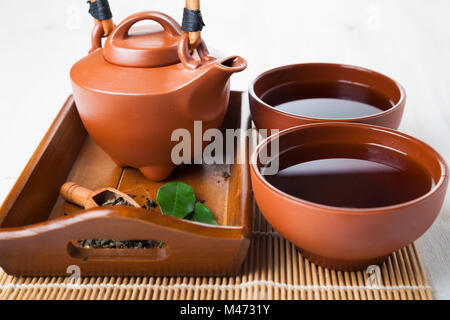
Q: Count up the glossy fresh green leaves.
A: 2